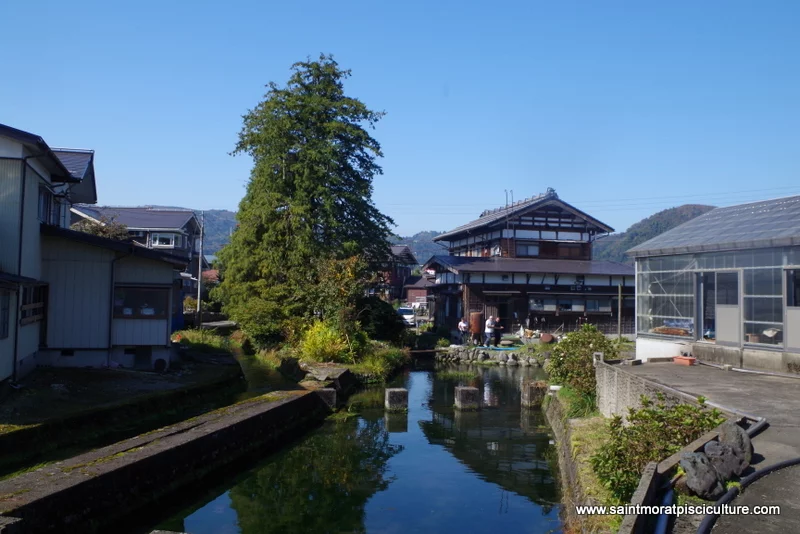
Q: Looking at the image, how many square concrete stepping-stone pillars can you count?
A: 3